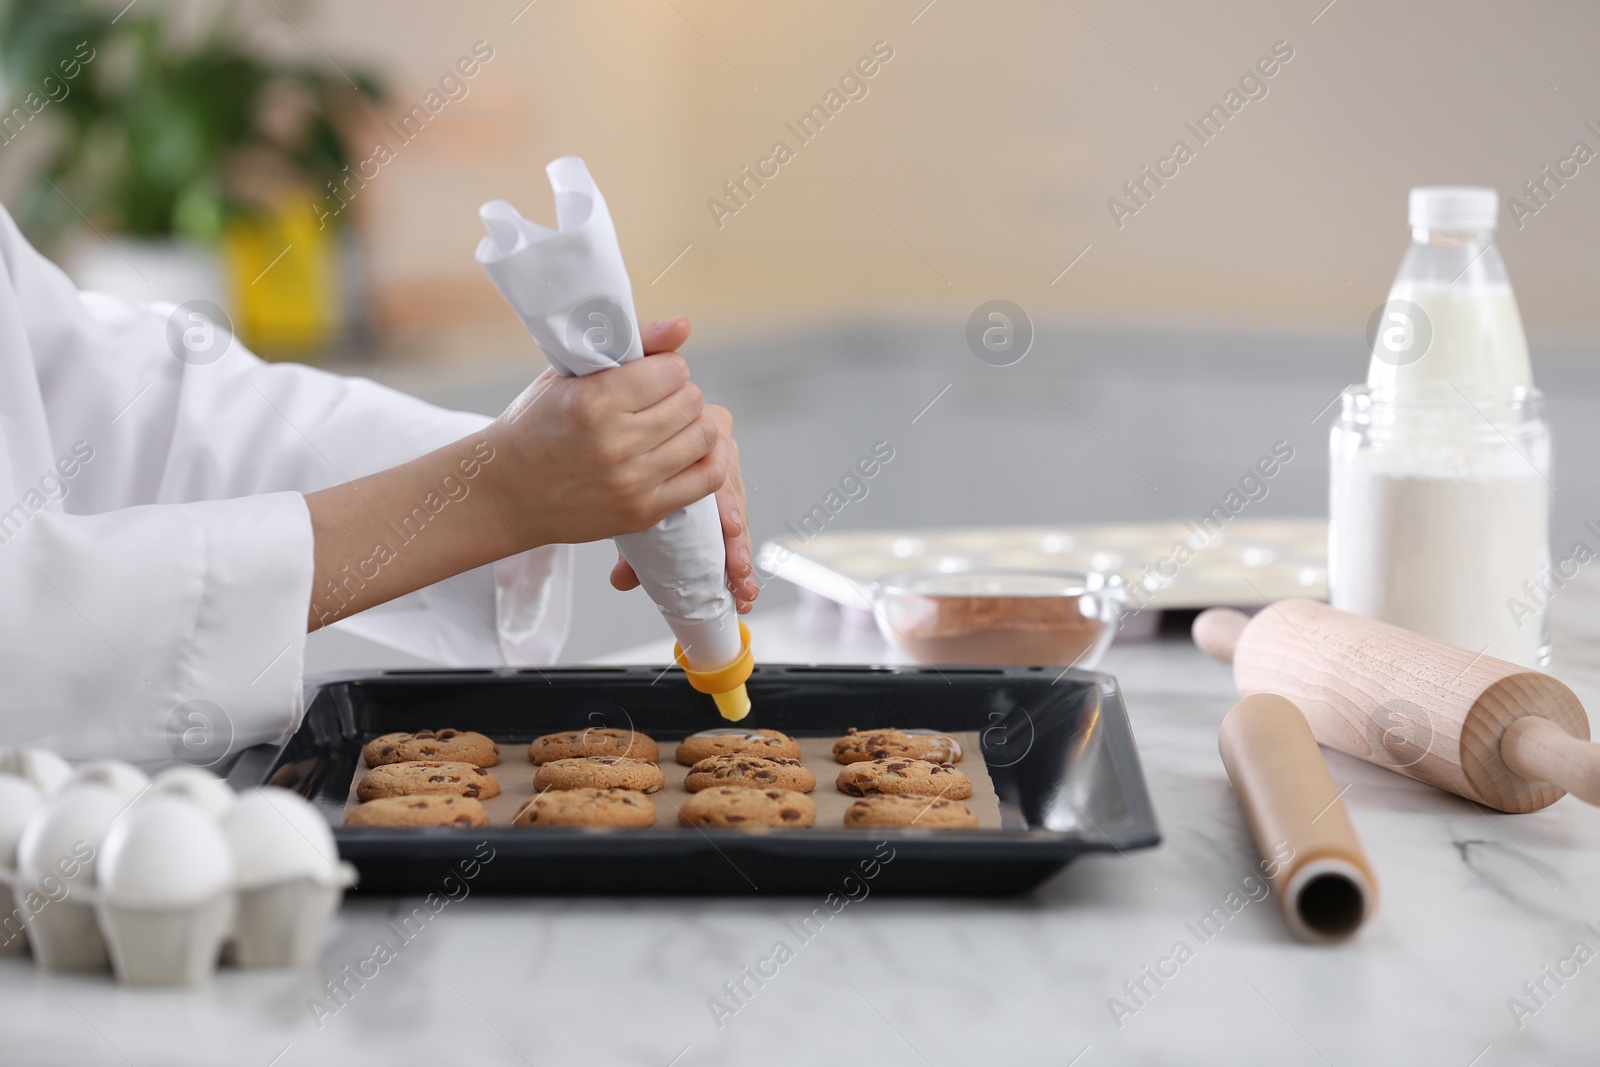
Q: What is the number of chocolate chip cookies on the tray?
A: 12